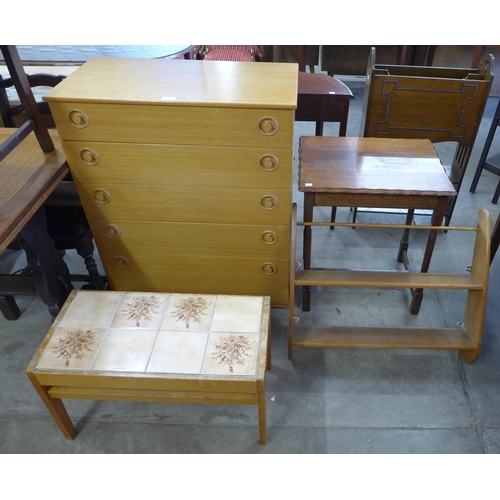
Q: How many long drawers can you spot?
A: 5